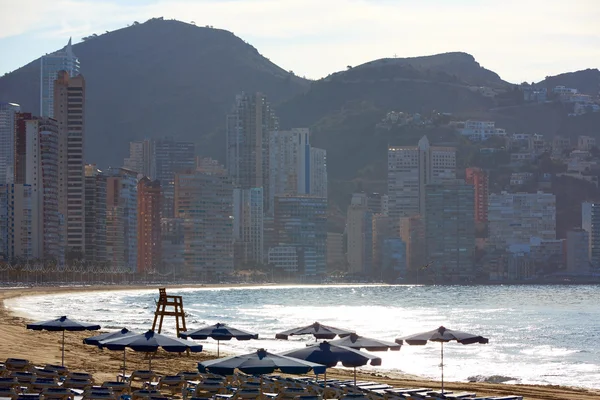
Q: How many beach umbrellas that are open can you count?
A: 9